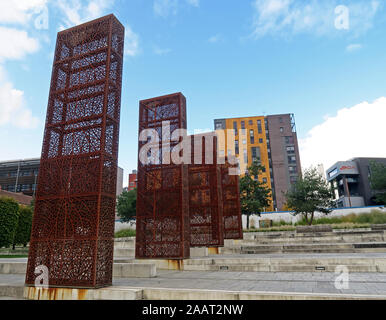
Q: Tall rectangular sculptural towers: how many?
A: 4